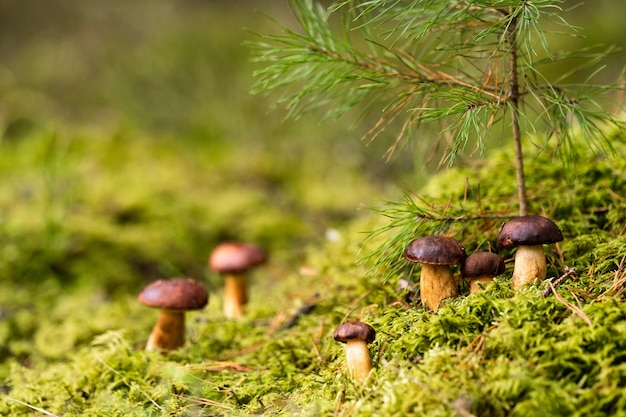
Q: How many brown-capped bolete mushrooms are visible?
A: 6